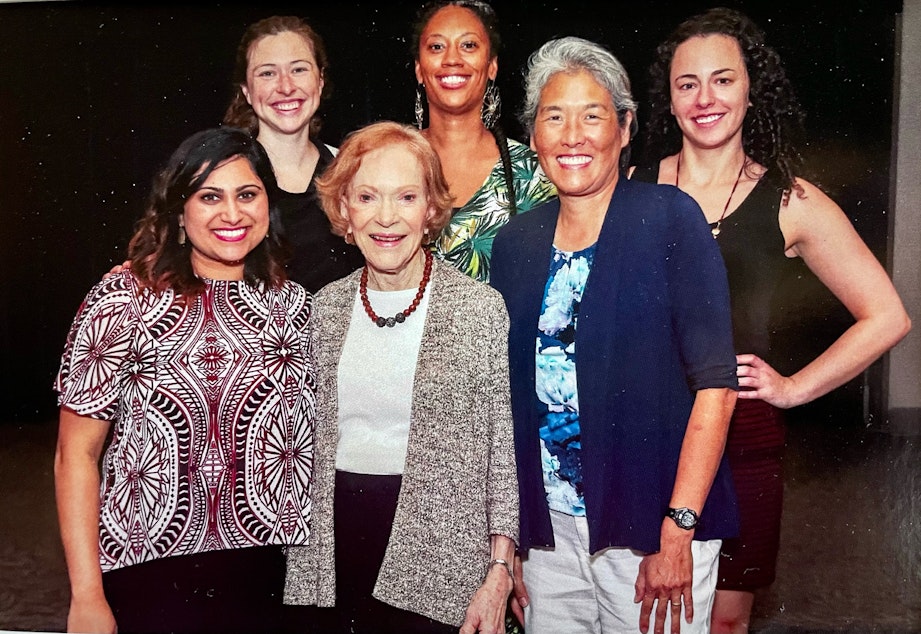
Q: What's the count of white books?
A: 0